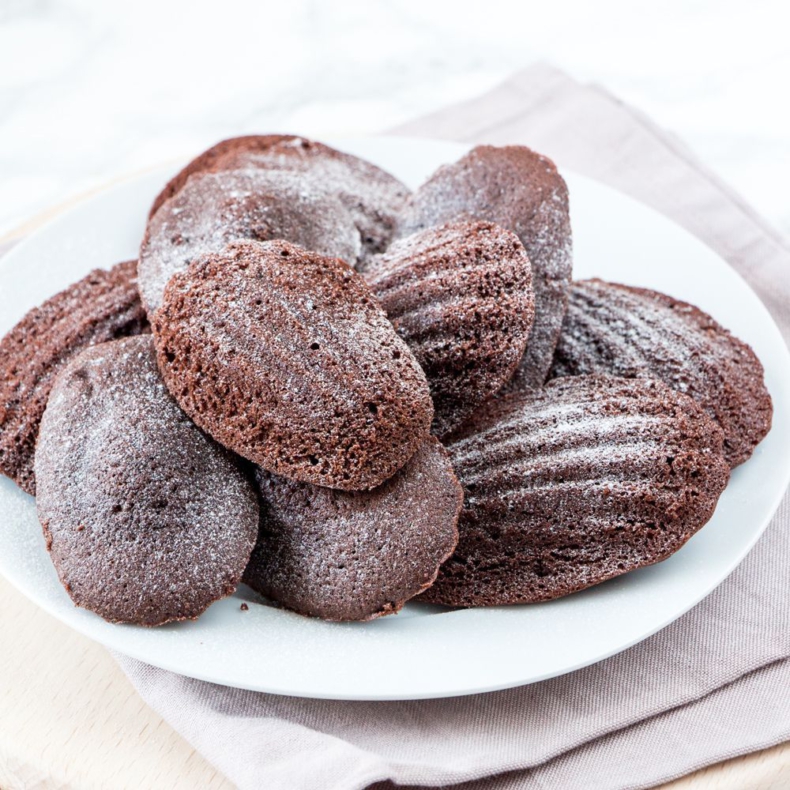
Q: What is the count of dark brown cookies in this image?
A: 10